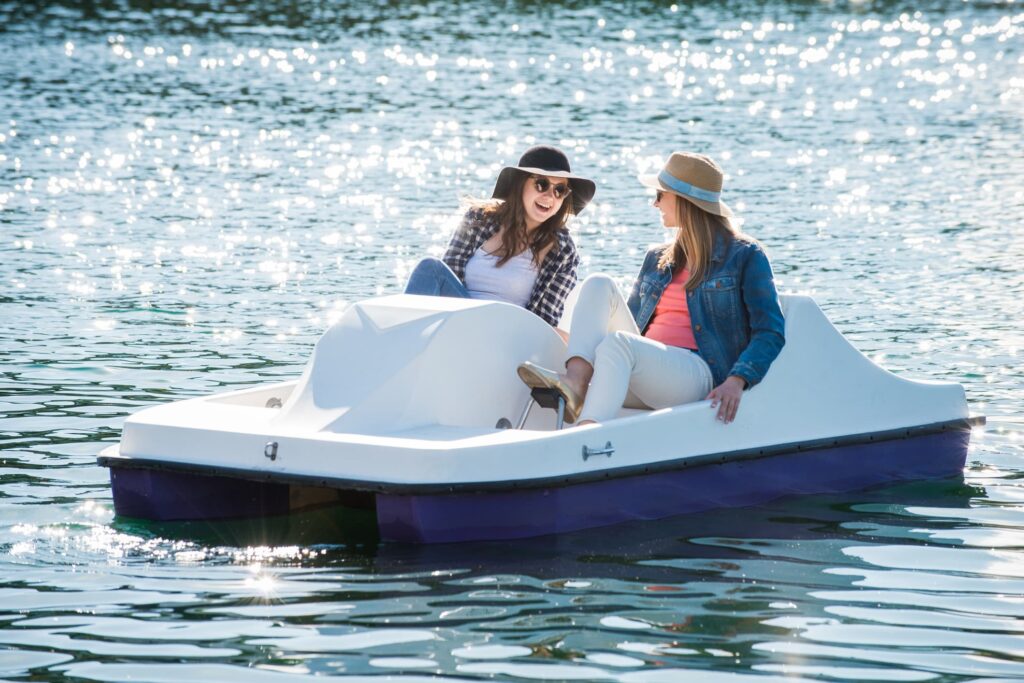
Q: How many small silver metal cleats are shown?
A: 2